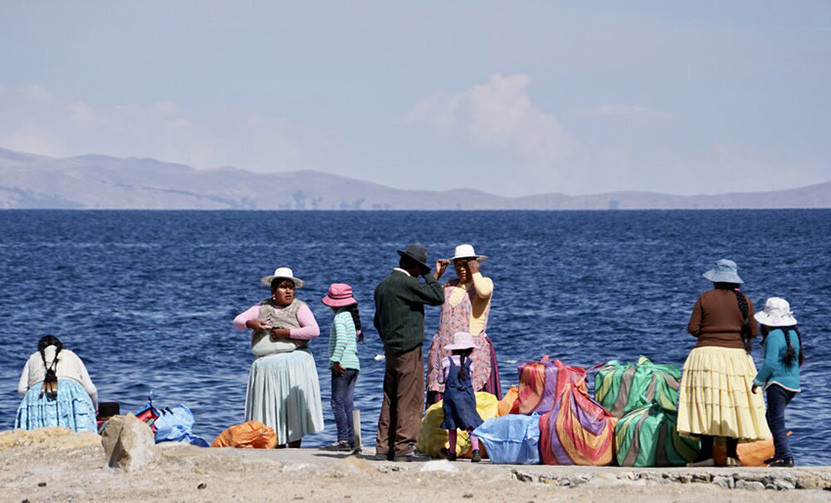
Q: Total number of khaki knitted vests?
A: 1